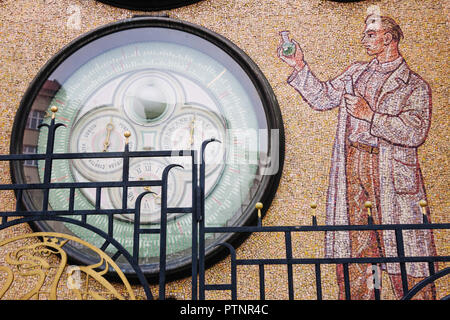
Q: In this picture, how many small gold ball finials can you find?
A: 6